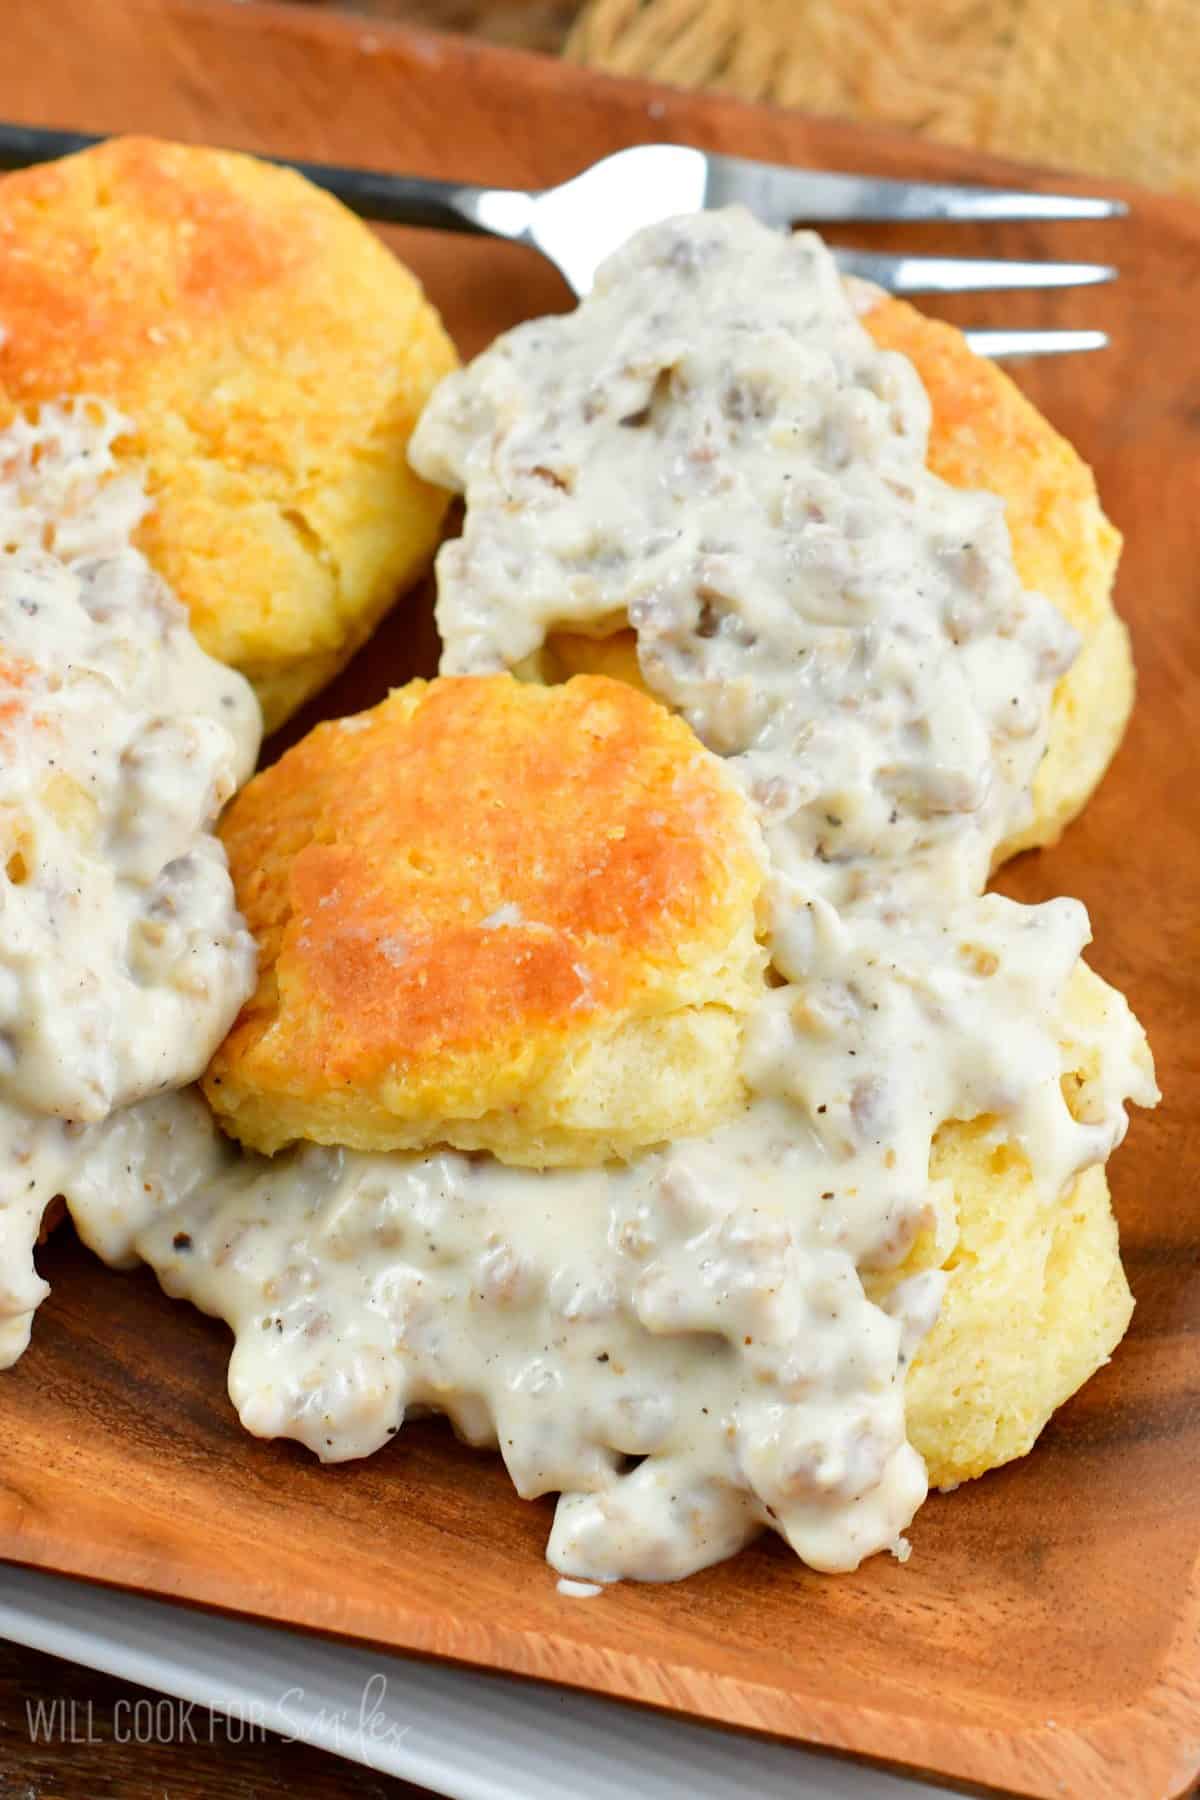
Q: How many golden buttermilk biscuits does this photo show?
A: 4